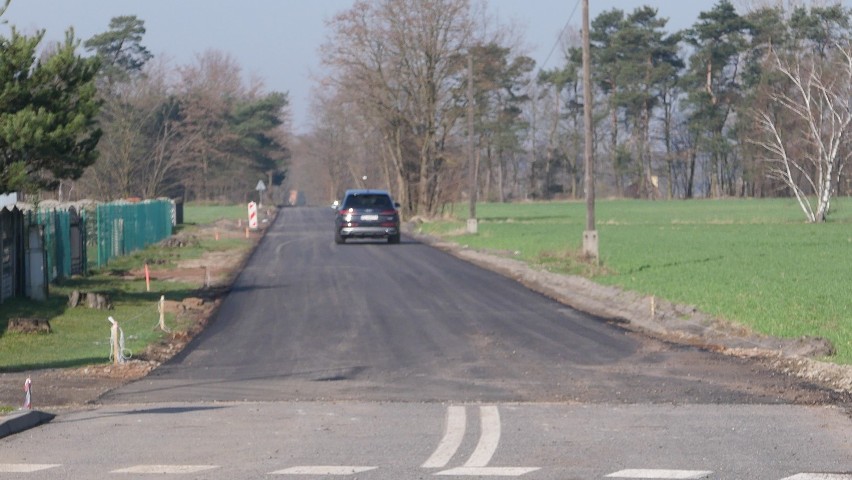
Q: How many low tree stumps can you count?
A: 2